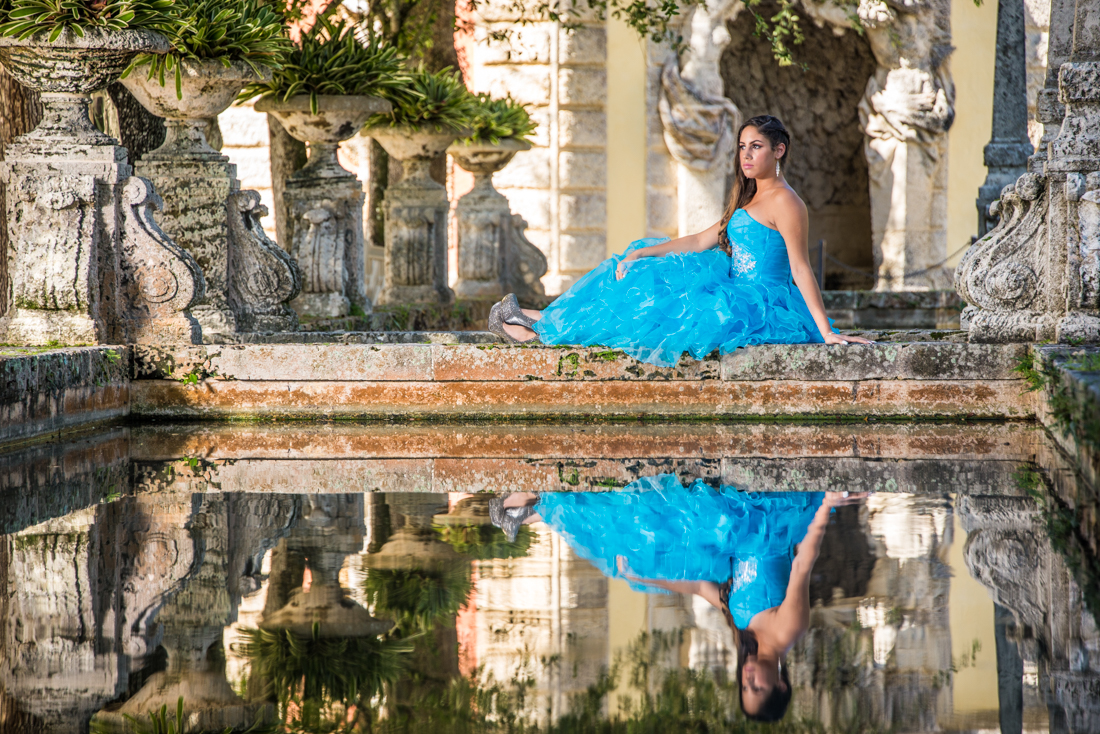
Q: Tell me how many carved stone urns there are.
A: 5